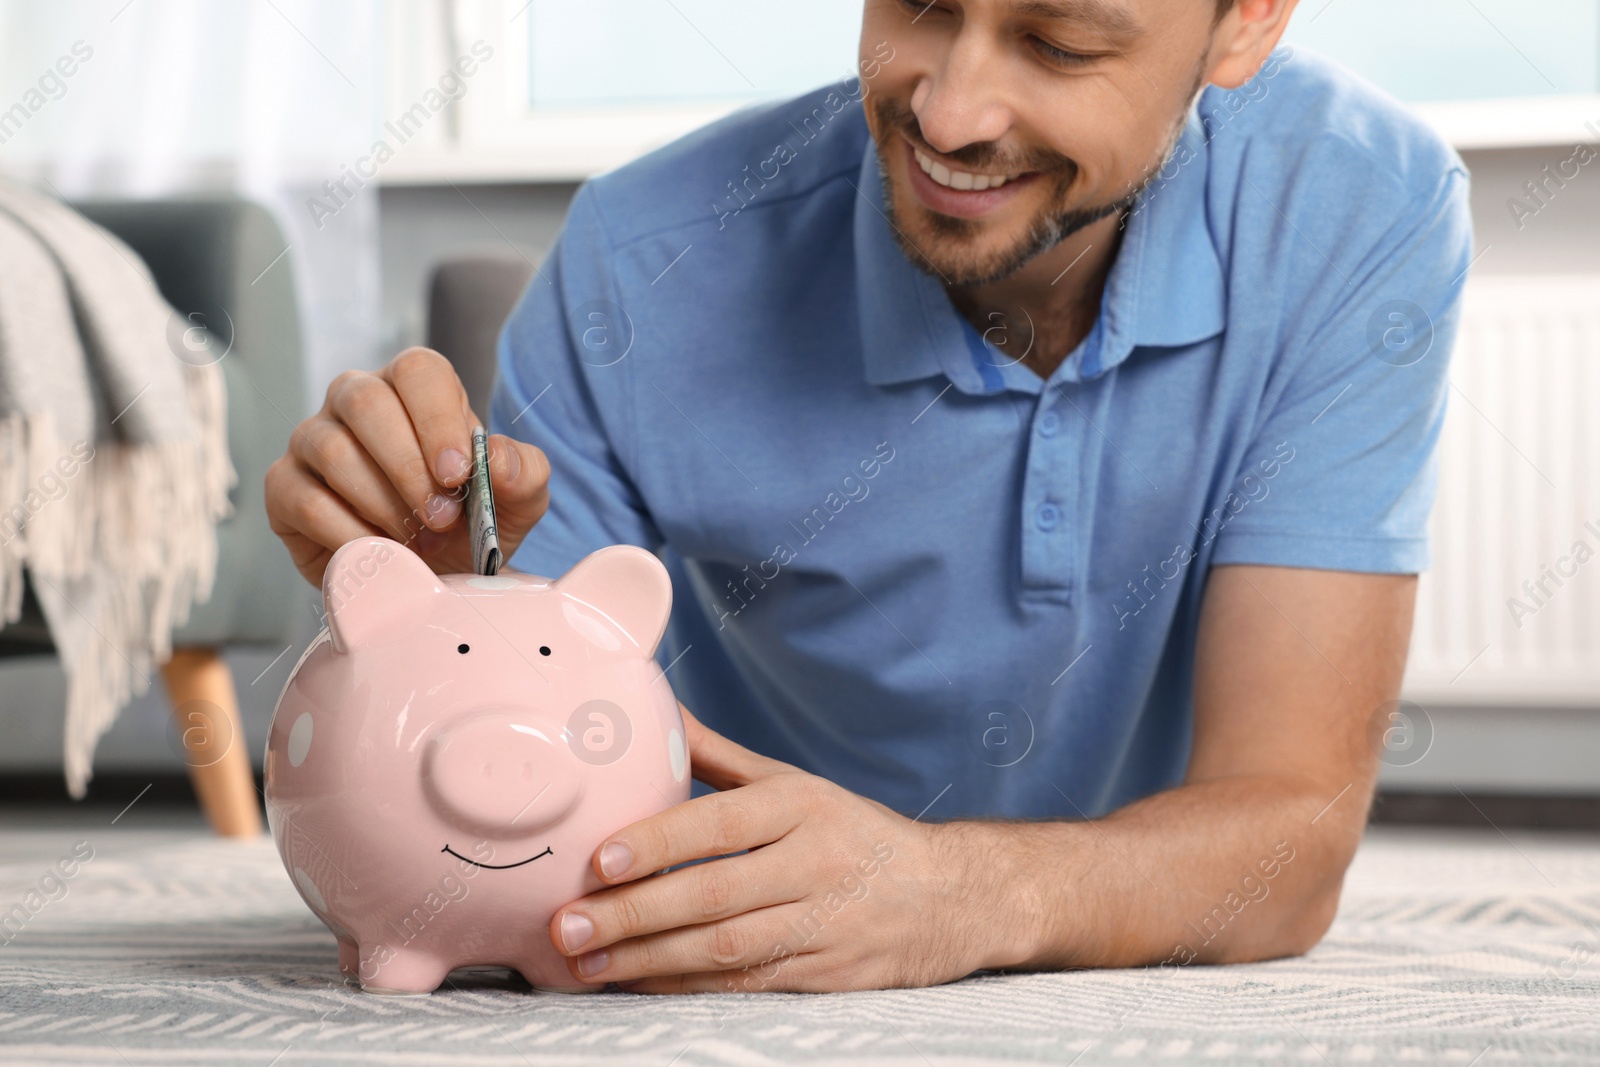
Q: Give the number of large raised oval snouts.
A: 1